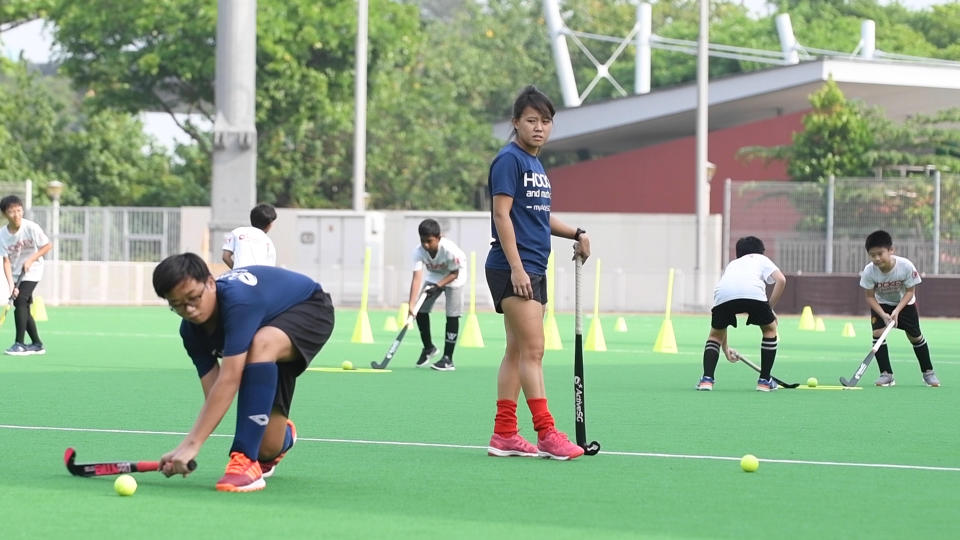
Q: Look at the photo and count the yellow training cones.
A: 12